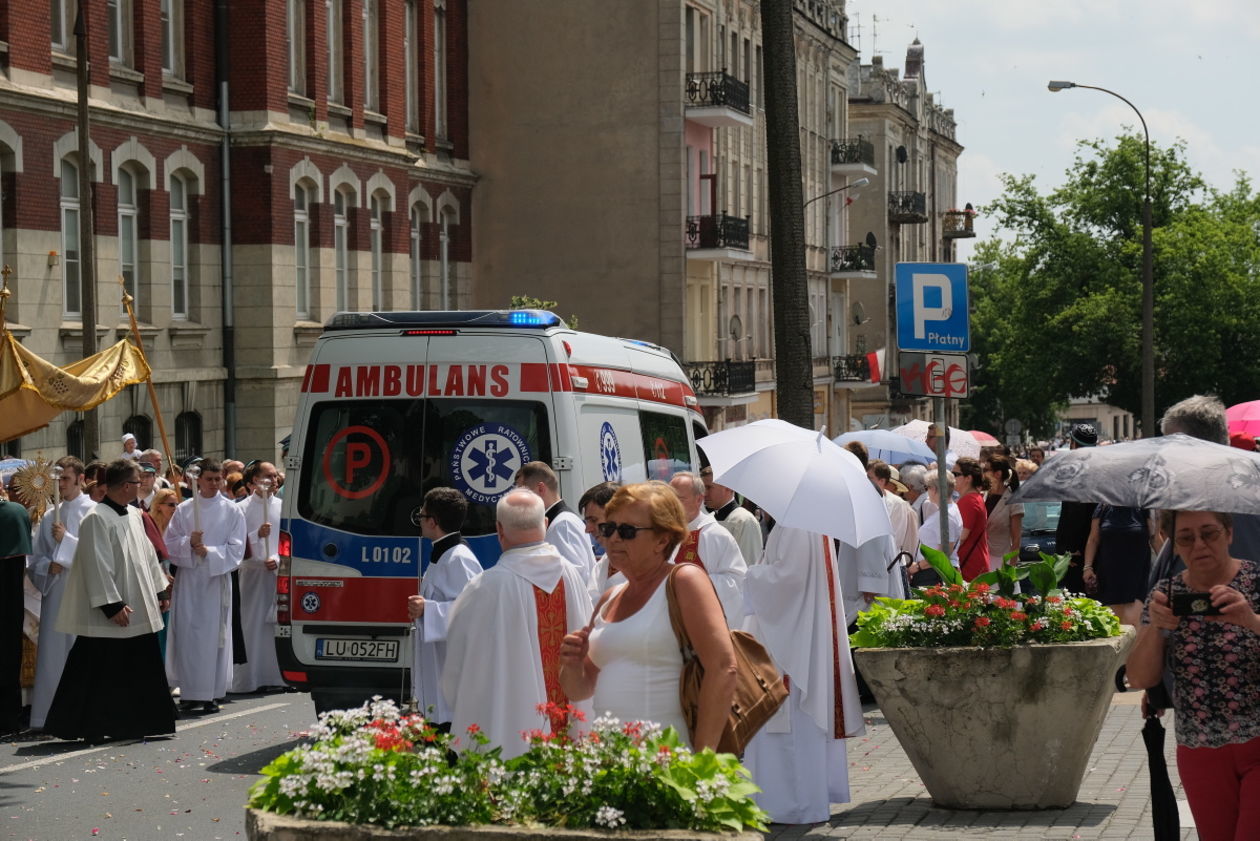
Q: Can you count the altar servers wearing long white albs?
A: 3